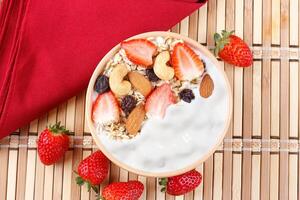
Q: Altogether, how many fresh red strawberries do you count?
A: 5